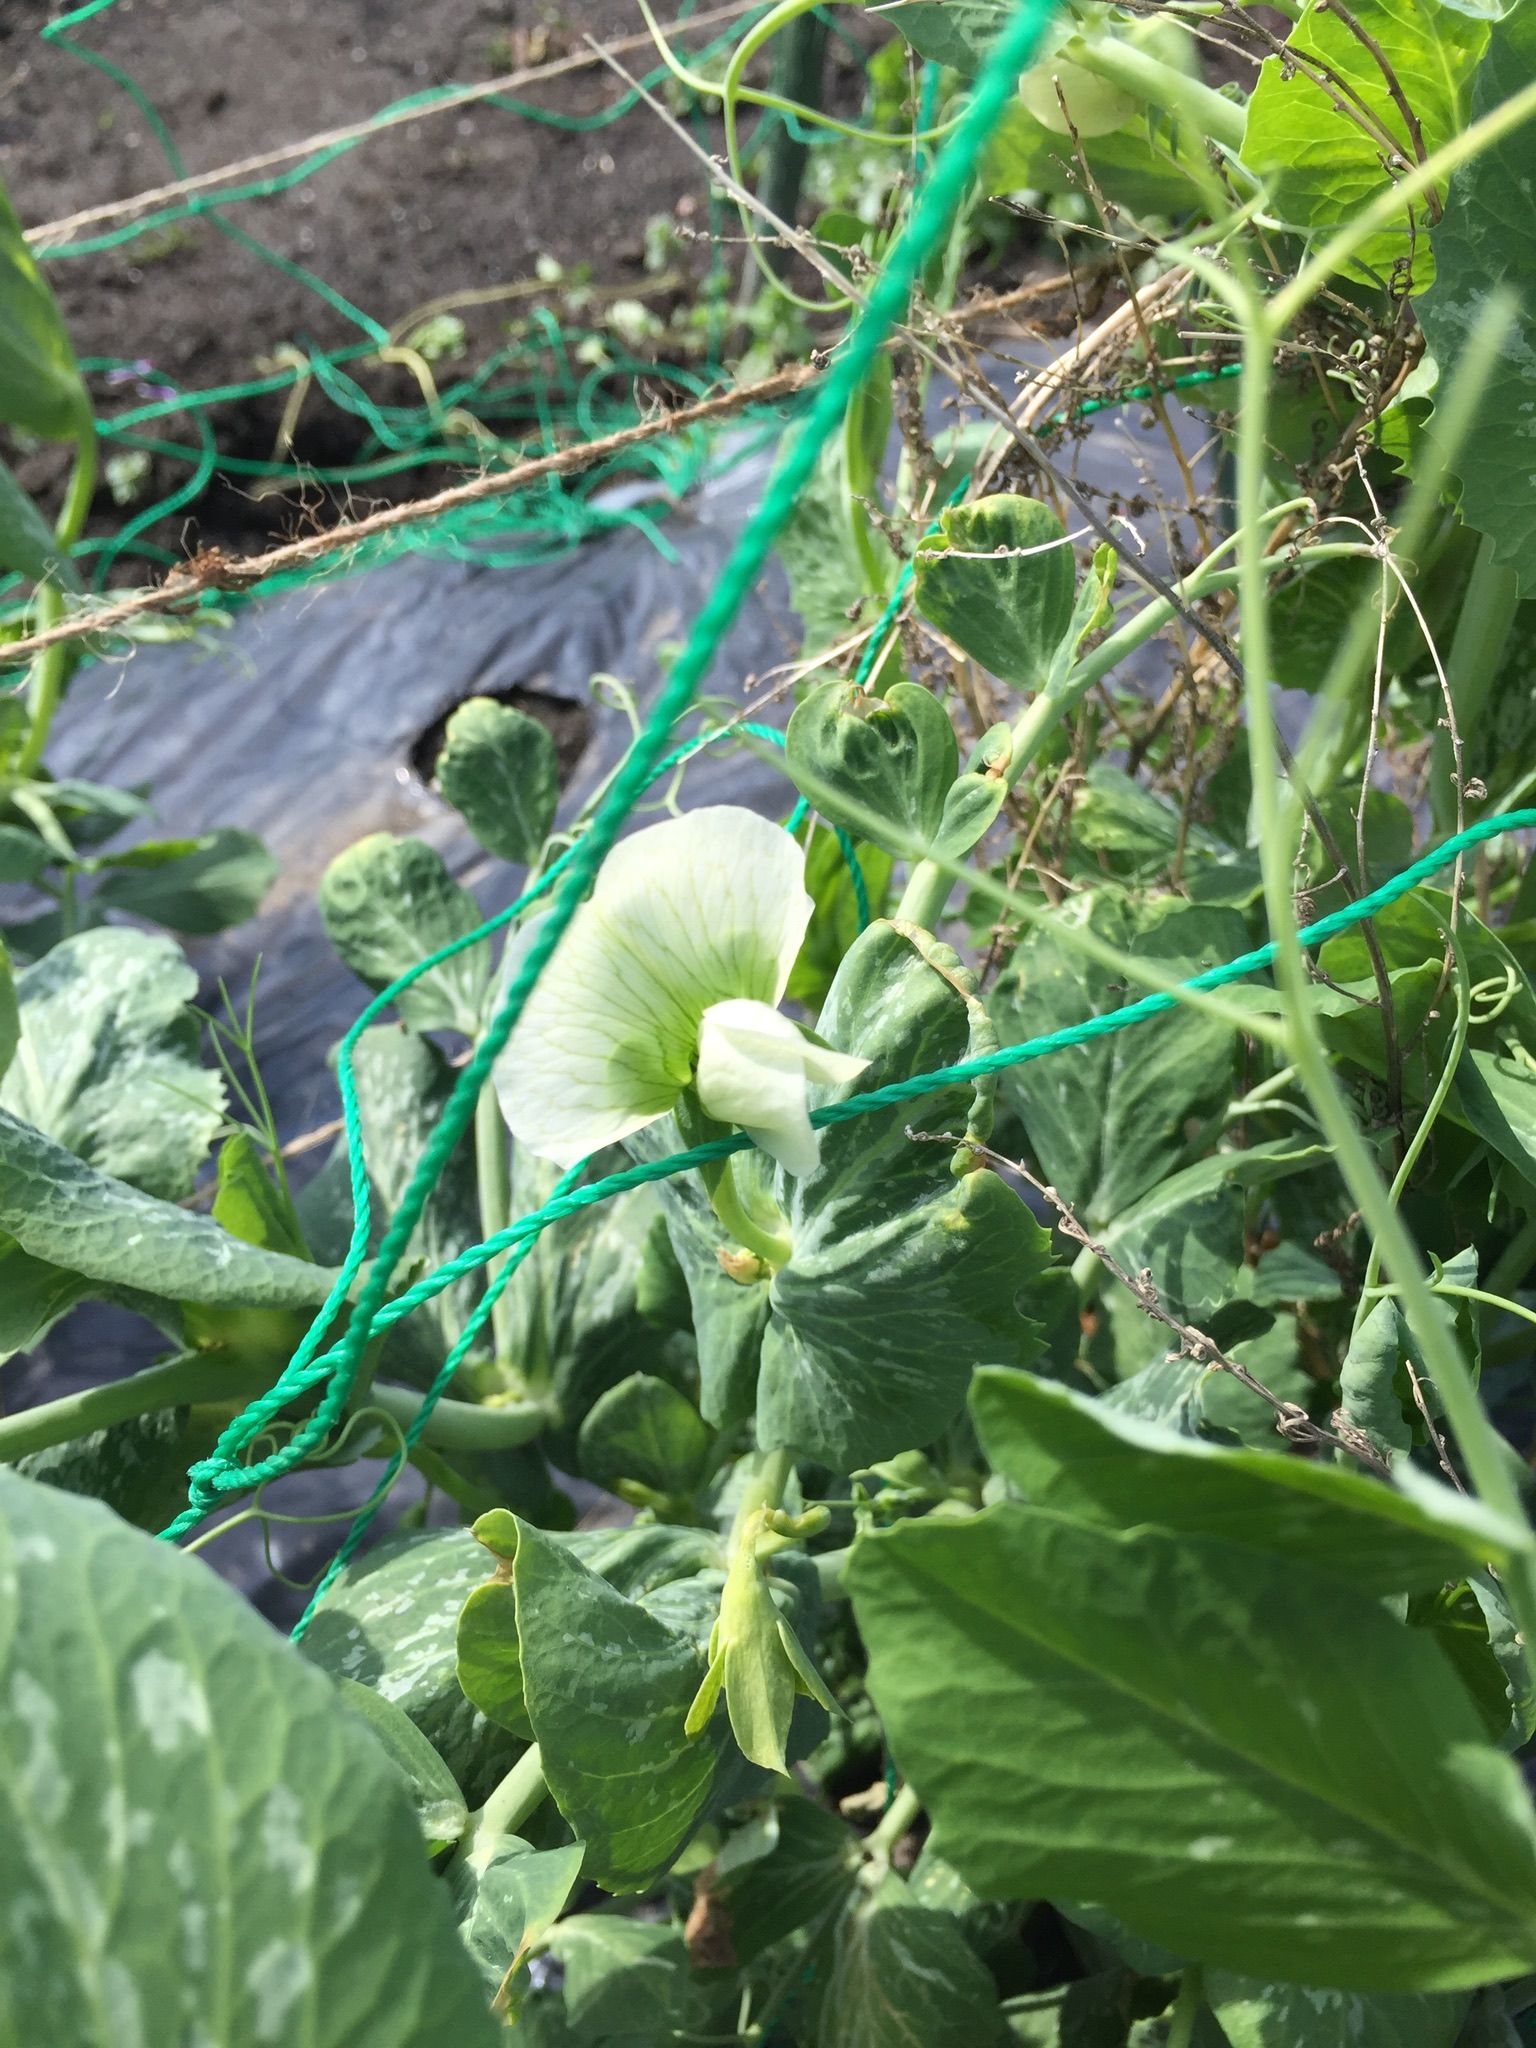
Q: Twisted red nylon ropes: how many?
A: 0